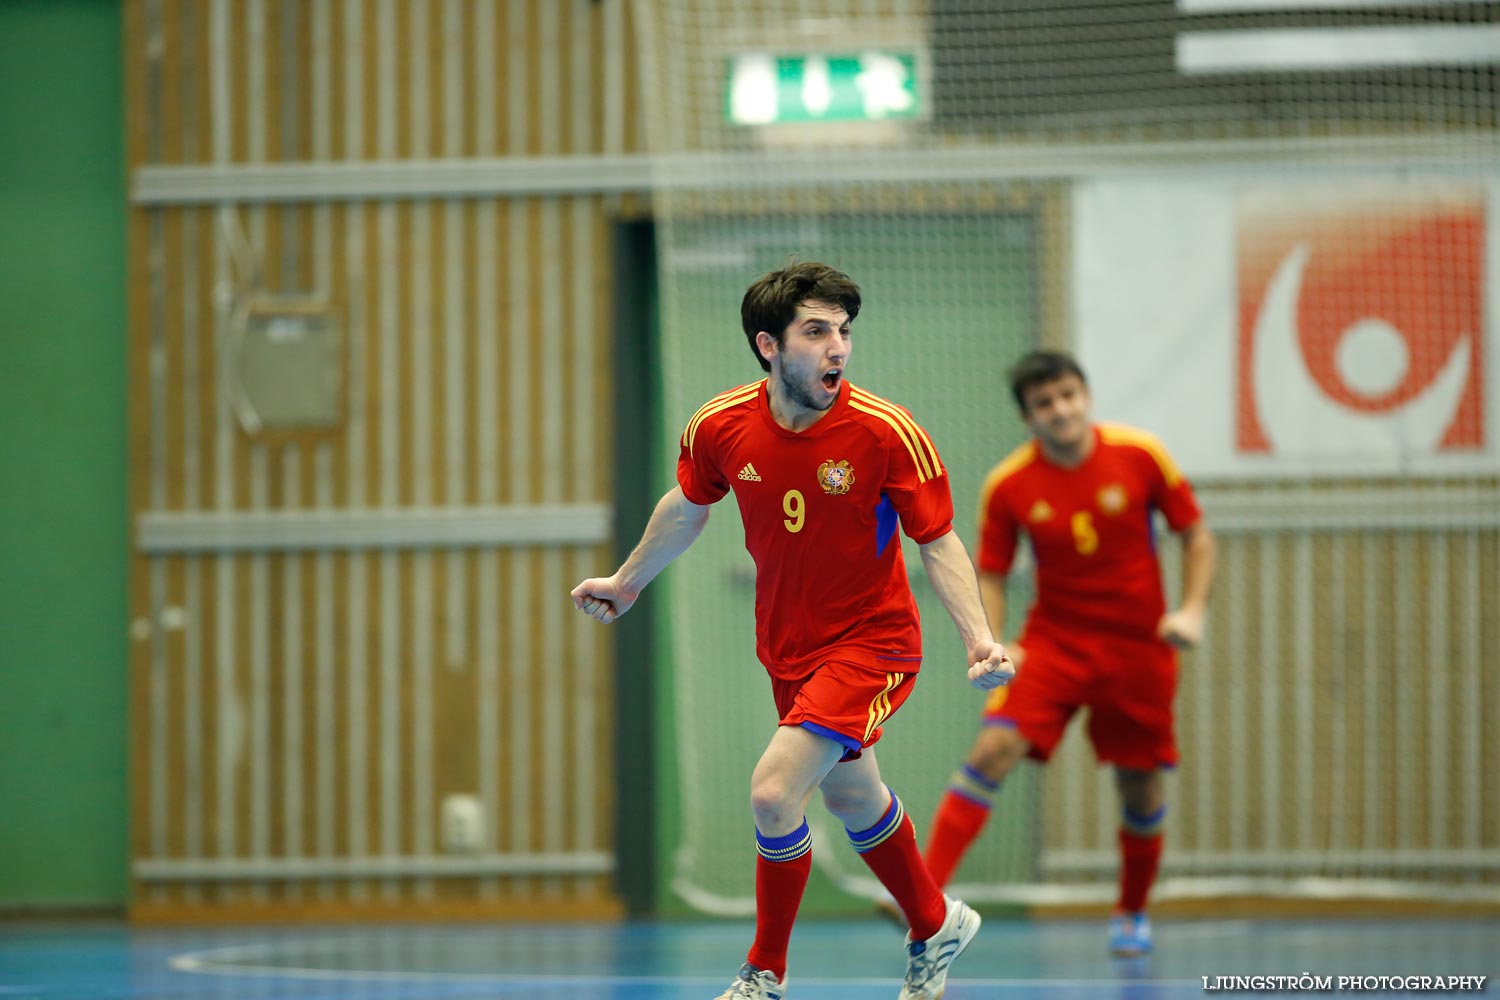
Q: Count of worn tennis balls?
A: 0